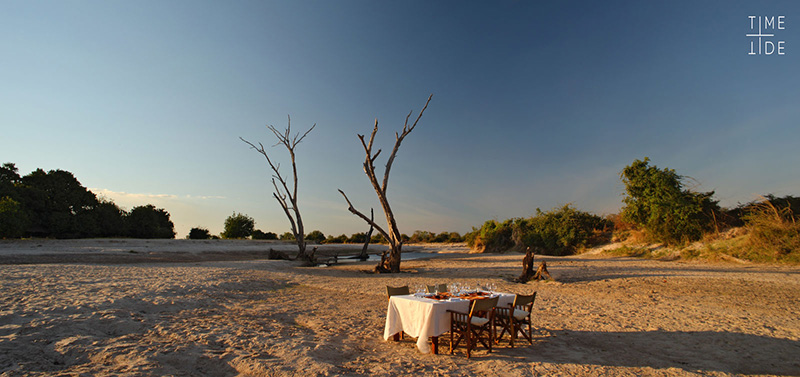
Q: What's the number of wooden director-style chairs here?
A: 4